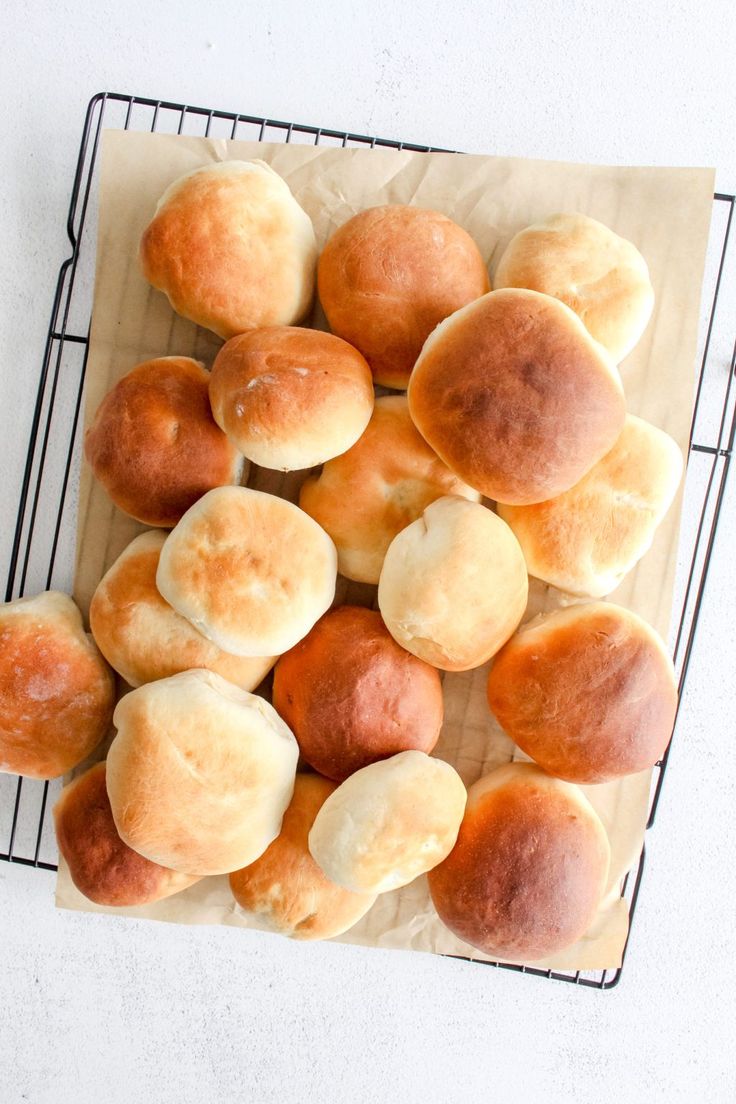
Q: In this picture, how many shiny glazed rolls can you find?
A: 0